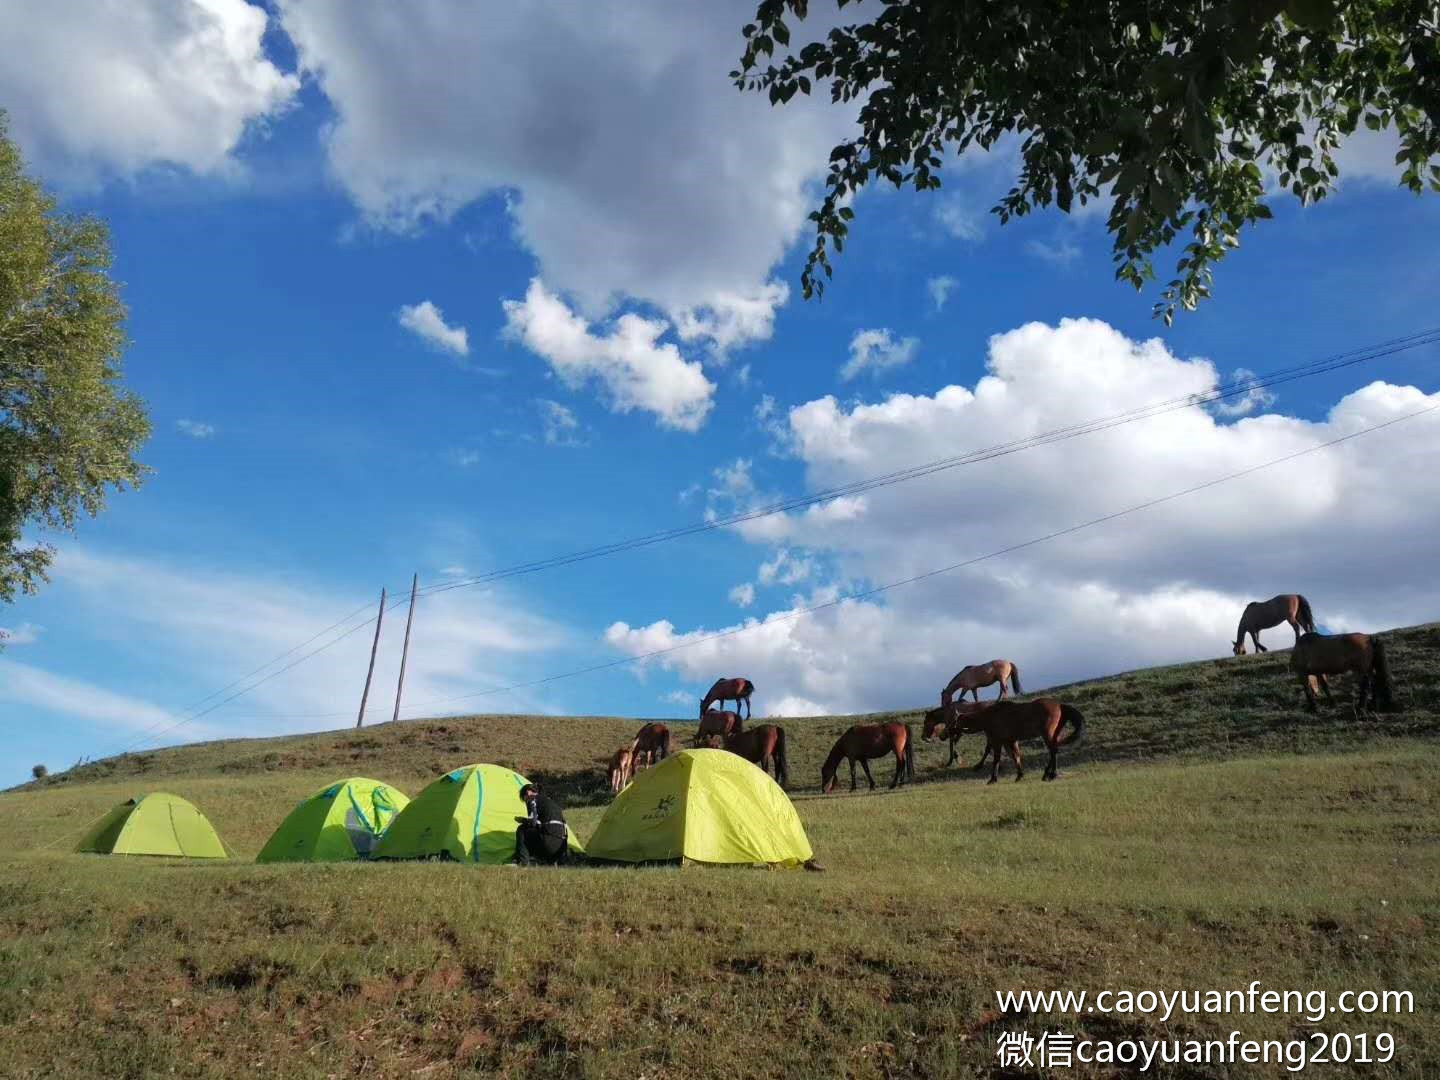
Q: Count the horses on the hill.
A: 11